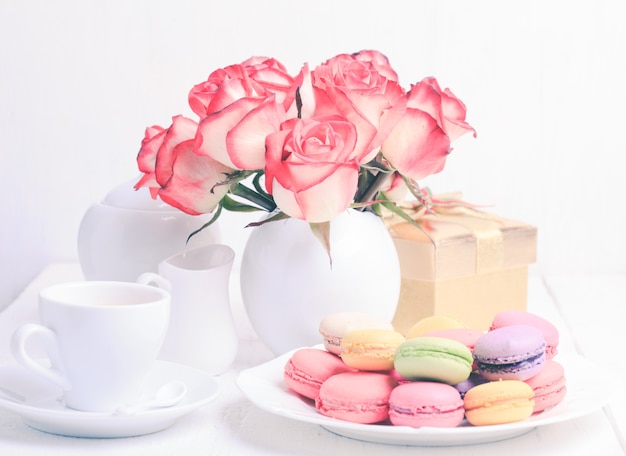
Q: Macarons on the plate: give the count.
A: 14